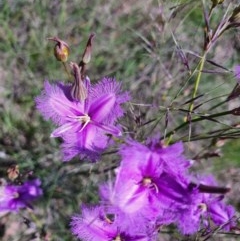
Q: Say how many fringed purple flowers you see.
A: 5